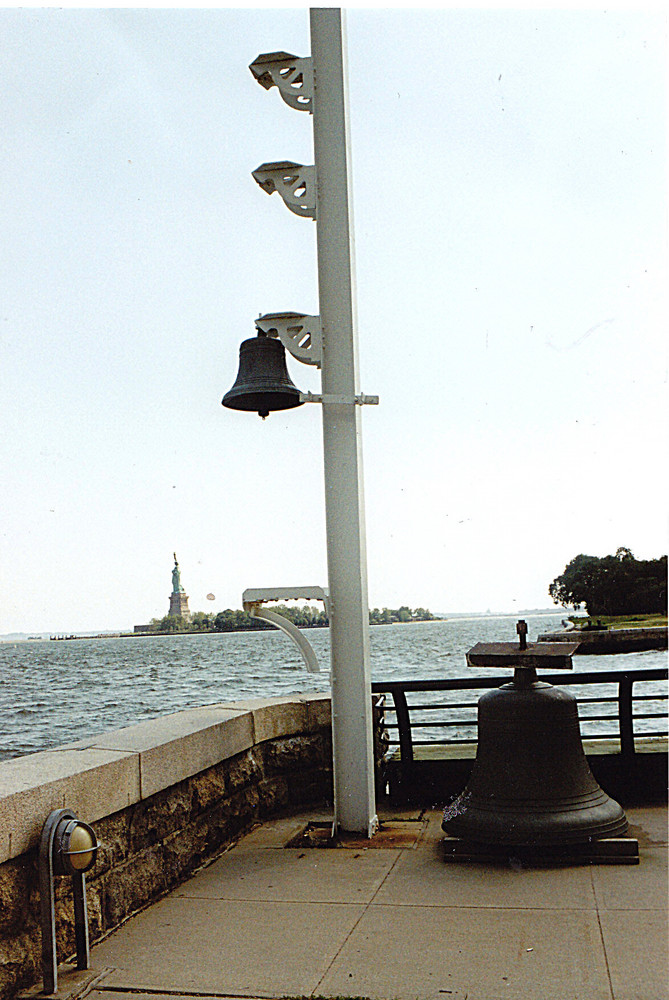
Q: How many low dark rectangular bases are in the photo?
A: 1